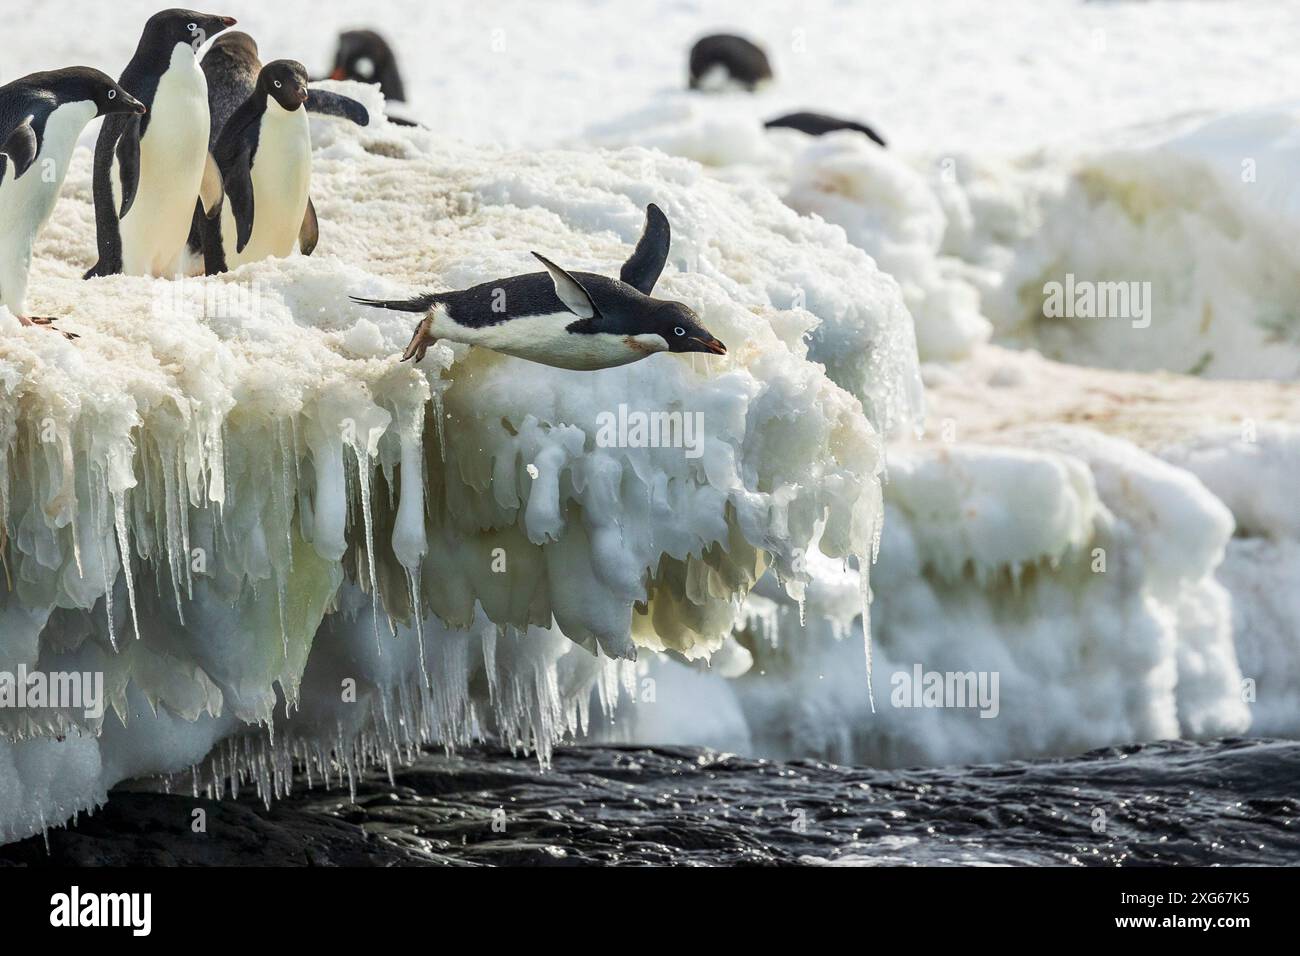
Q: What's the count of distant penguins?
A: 3